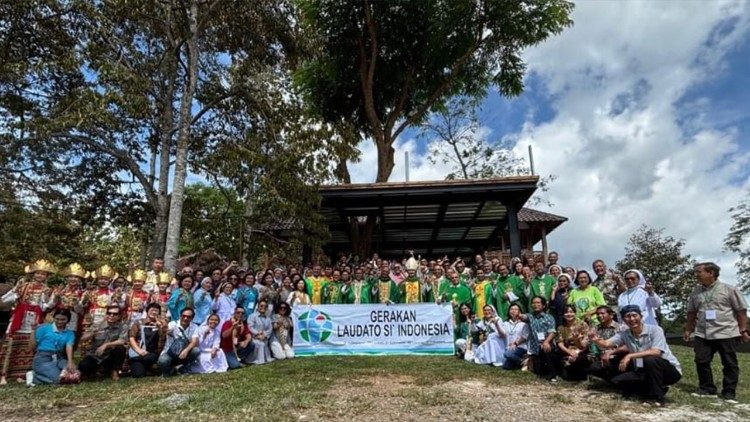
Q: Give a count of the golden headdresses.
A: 5